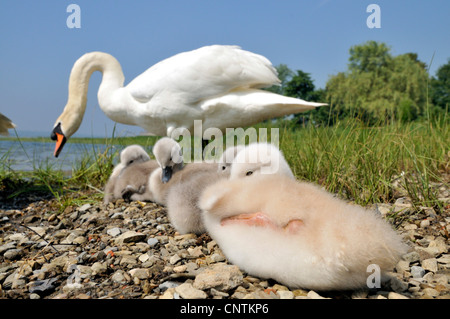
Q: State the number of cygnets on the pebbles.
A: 4